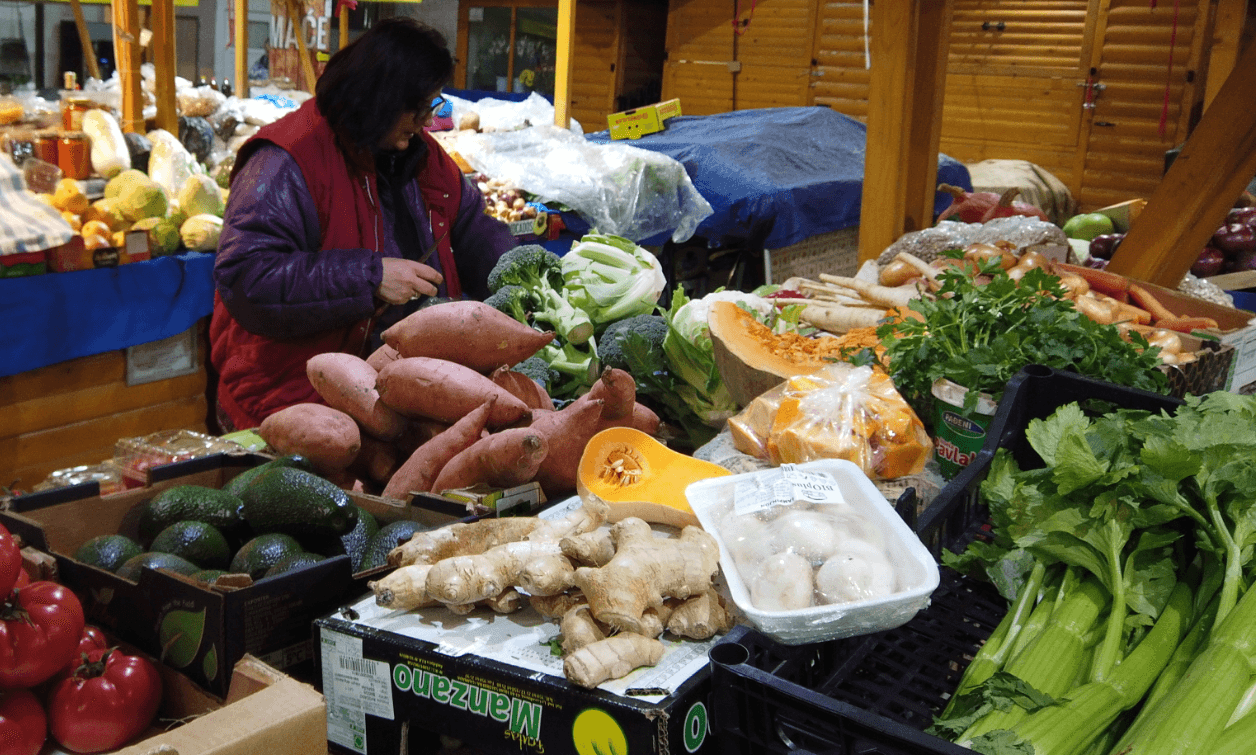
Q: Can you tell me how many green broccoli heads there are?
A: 4